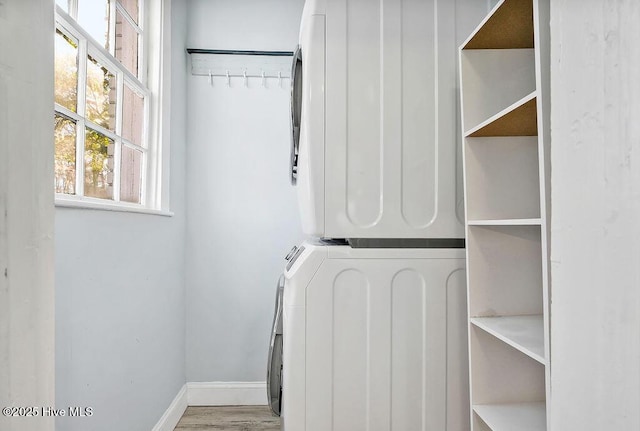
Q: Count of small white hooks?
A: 5